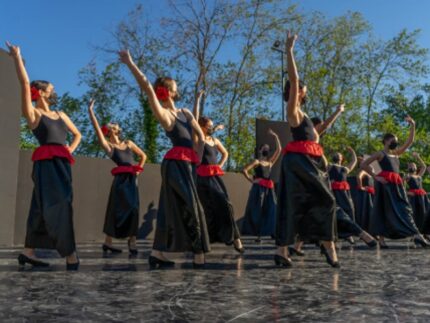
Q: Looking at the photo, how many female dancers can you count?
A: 11